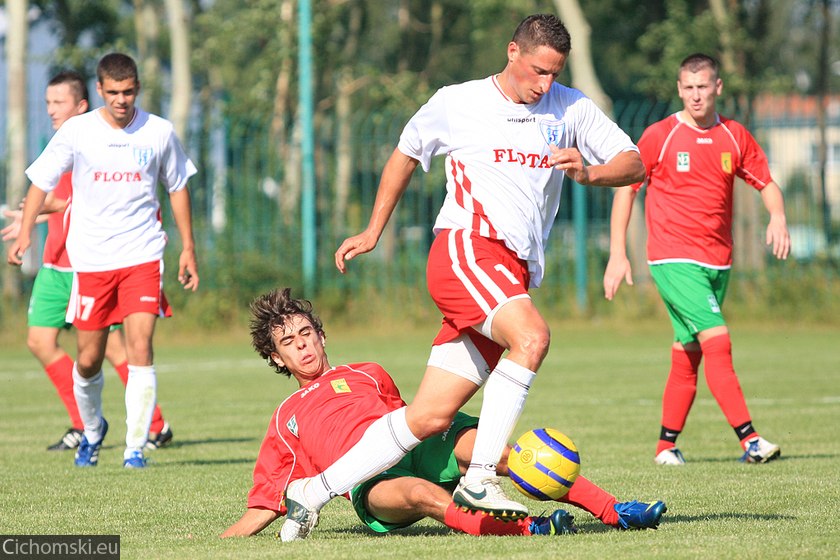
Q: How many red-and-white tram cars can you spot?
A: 0